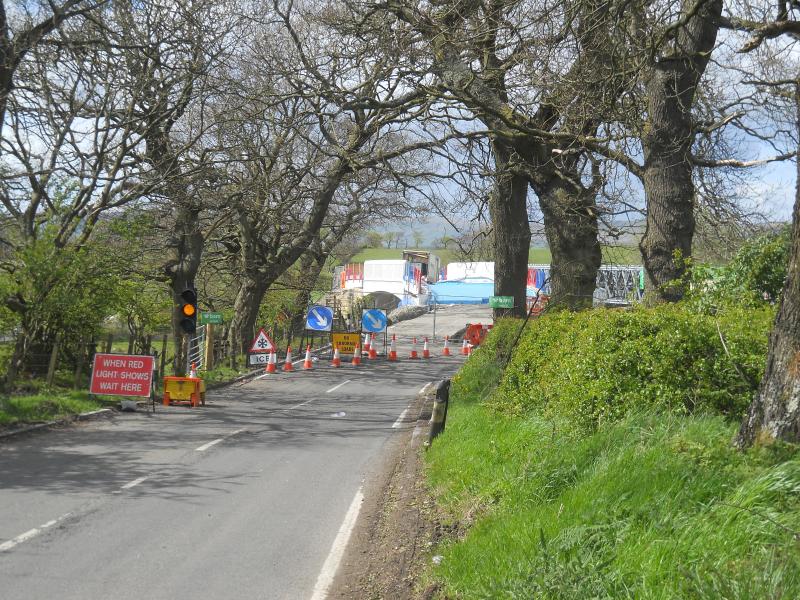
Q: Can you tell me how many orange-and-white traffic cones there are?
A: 13